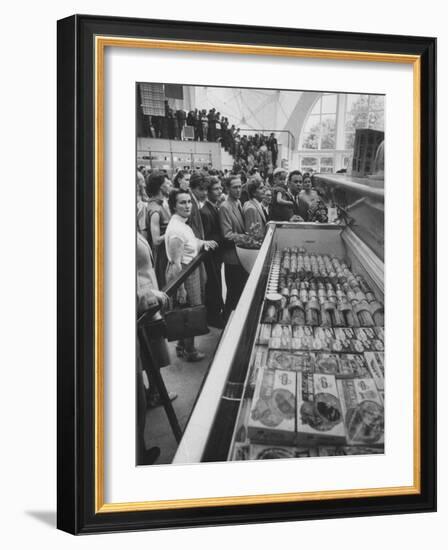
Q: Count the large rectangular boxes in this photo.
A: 3